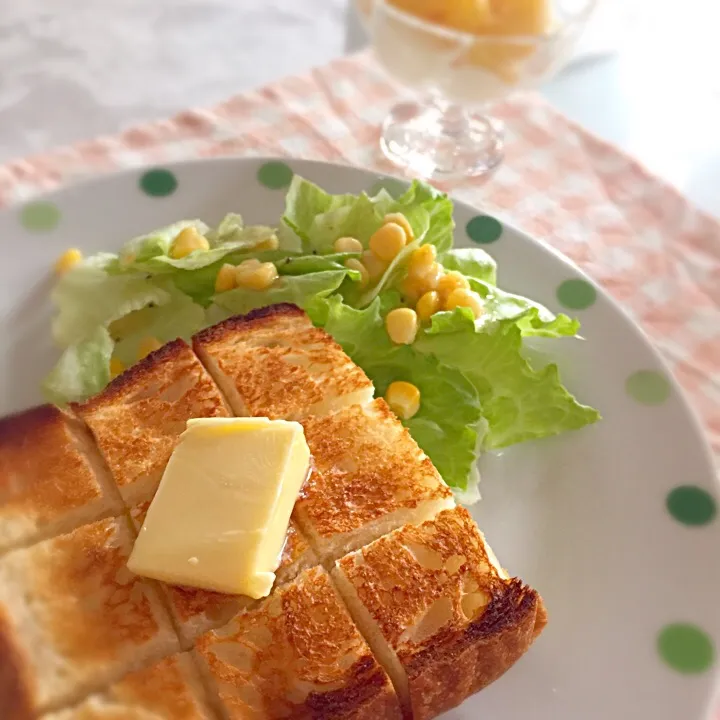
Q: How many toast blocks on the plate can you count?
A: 9